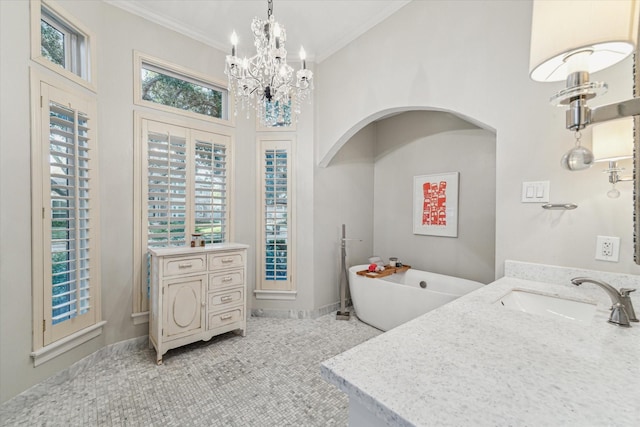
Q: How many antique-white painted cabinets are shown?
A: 1